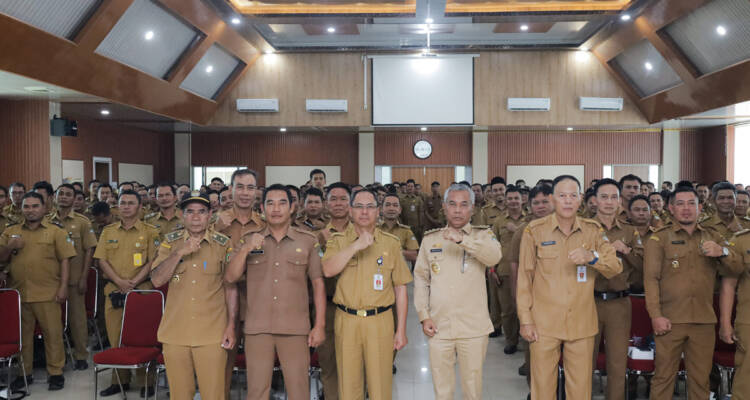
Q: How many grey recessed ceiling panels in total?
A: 5